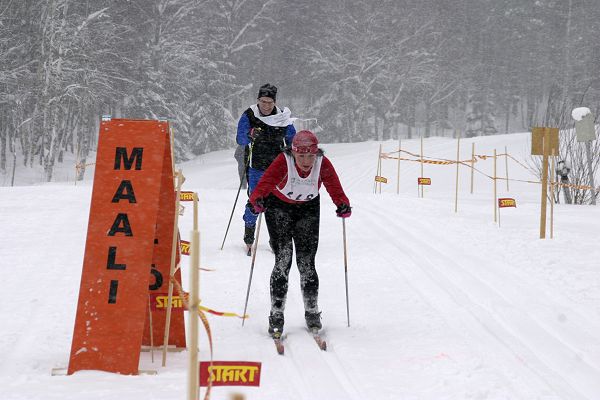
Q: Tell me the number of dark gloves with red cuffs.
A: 2